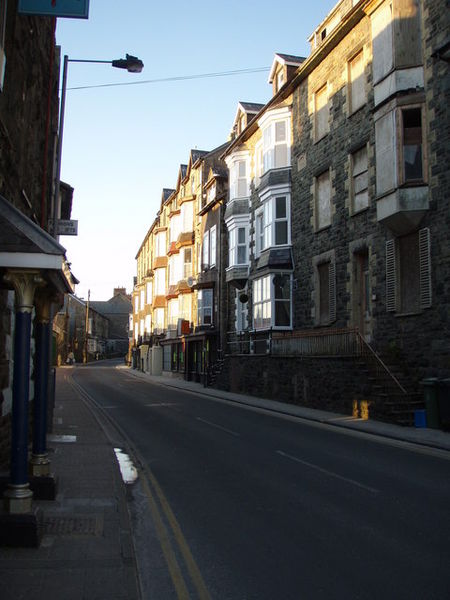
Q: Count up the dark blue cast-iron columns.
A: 2